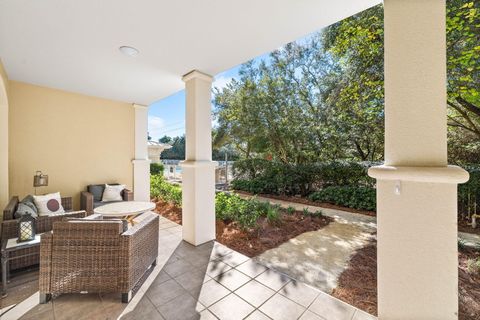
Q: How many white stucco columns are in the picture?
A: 3